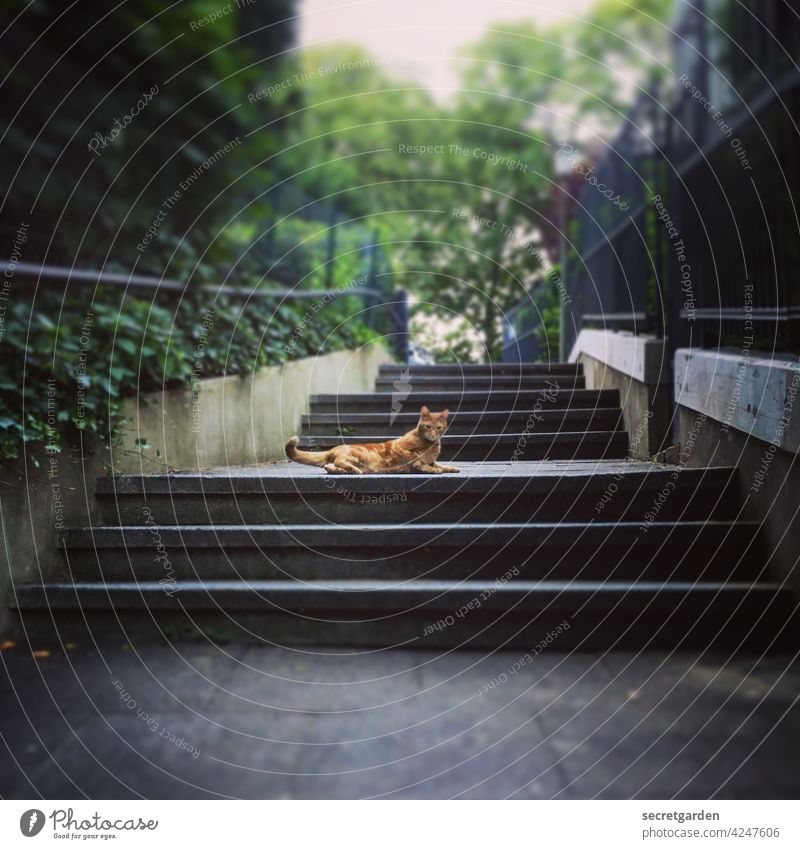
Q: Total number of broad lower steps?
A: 3